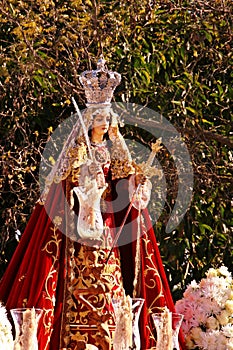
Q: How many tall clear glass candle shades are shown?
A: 4